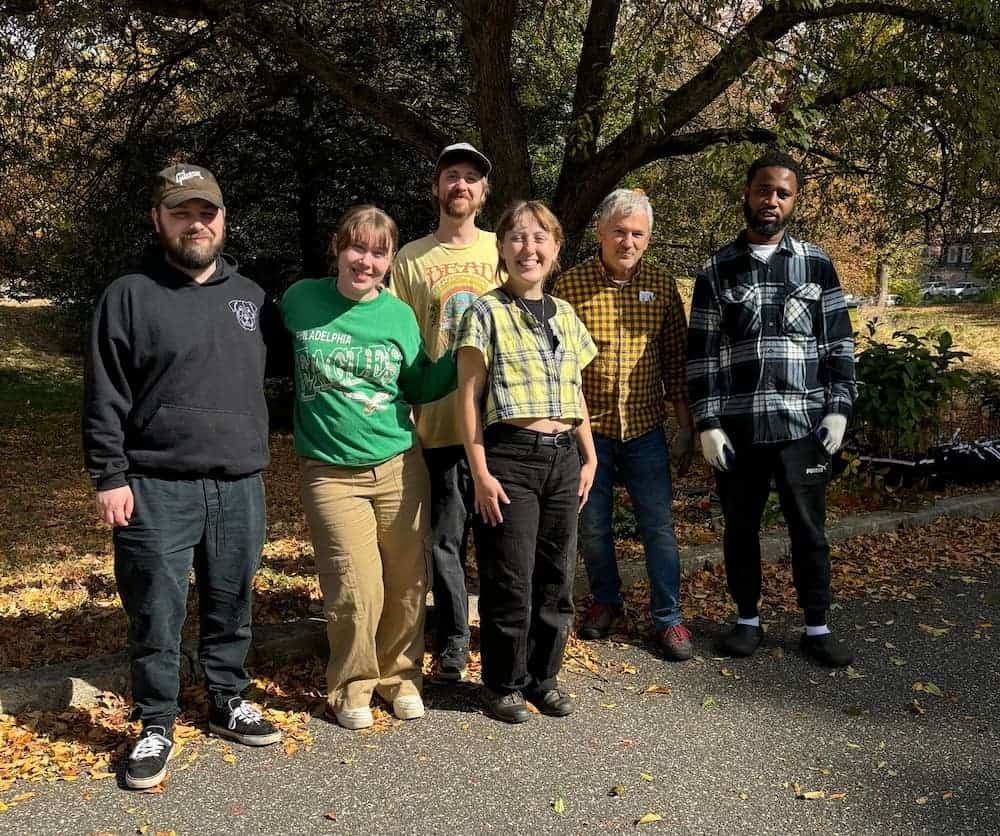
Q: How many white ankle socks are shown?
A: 2